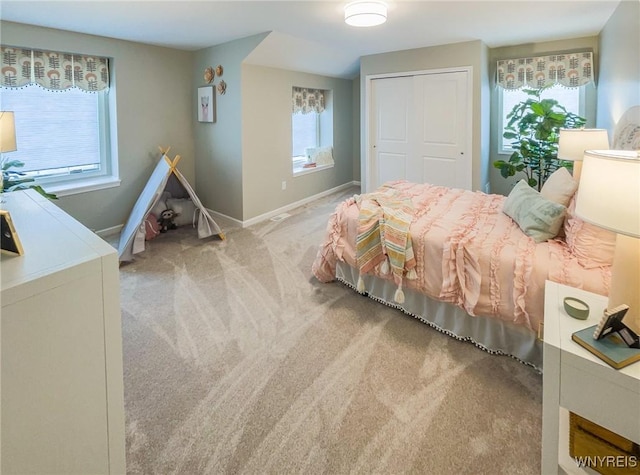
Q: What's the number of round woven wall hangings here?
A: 3